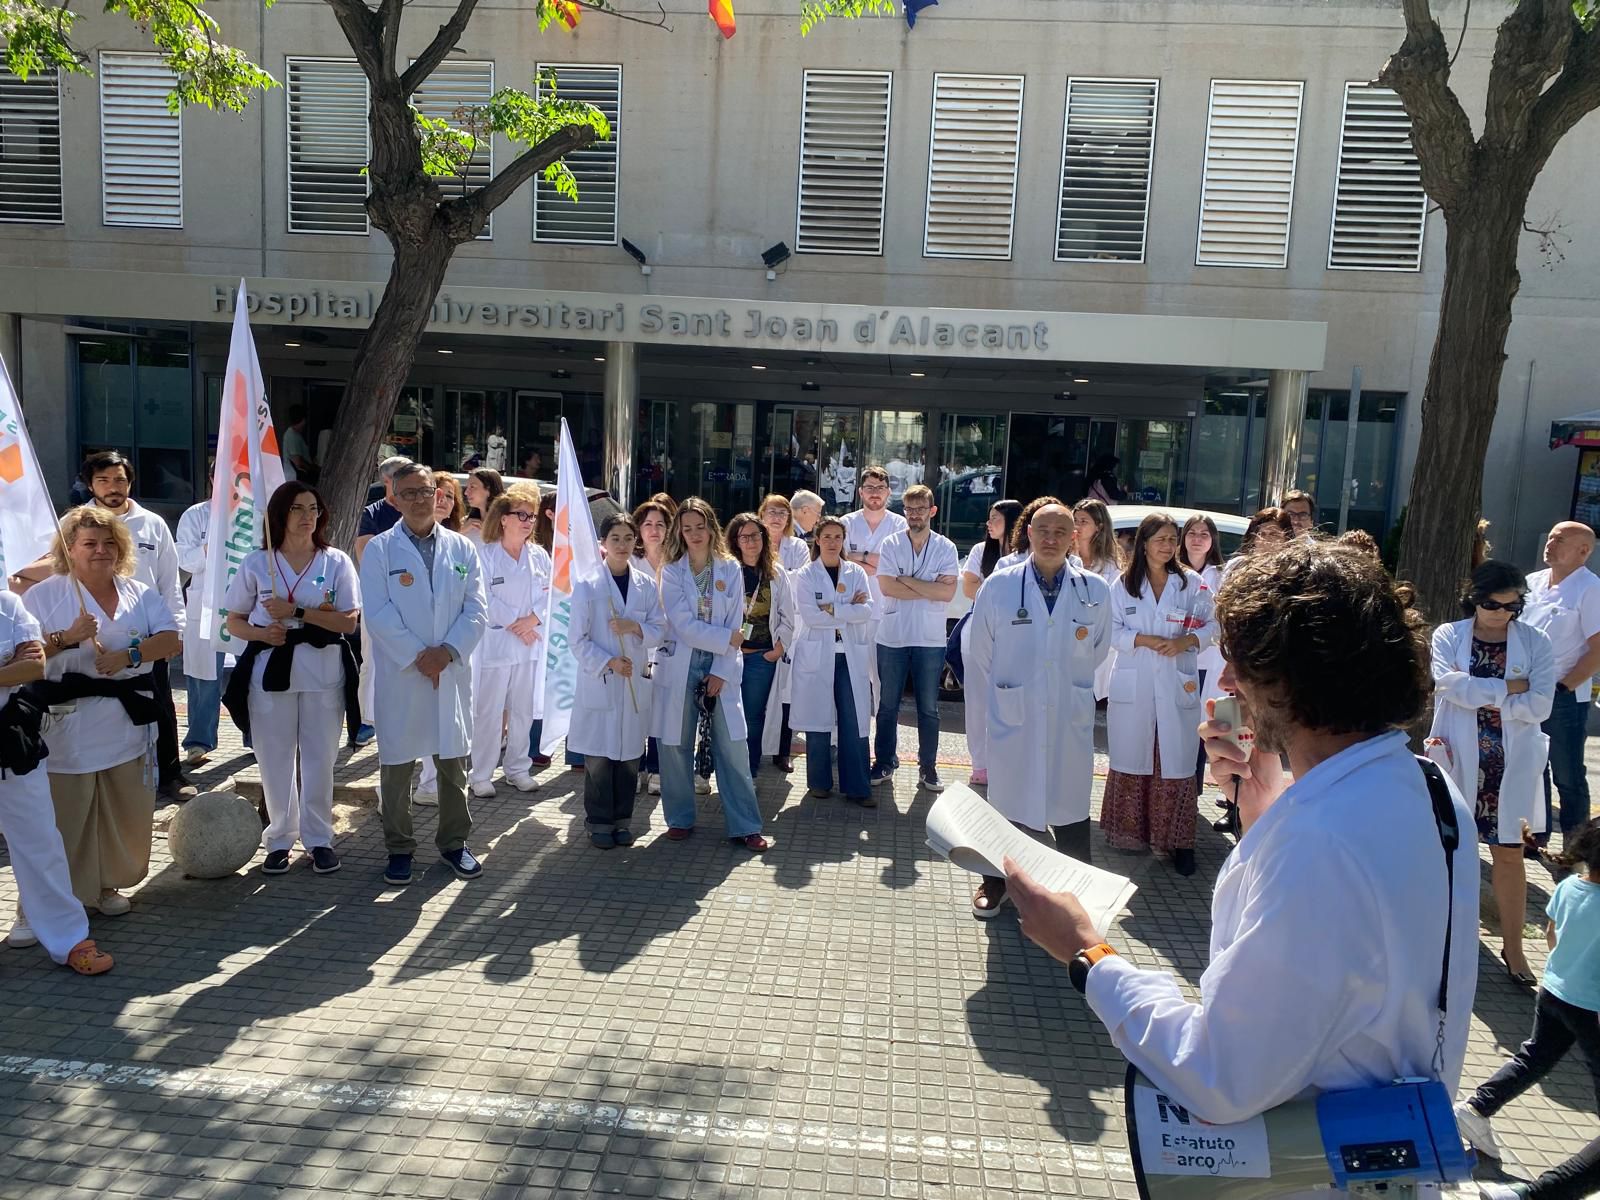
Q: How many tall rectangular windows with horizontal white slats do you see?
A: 10